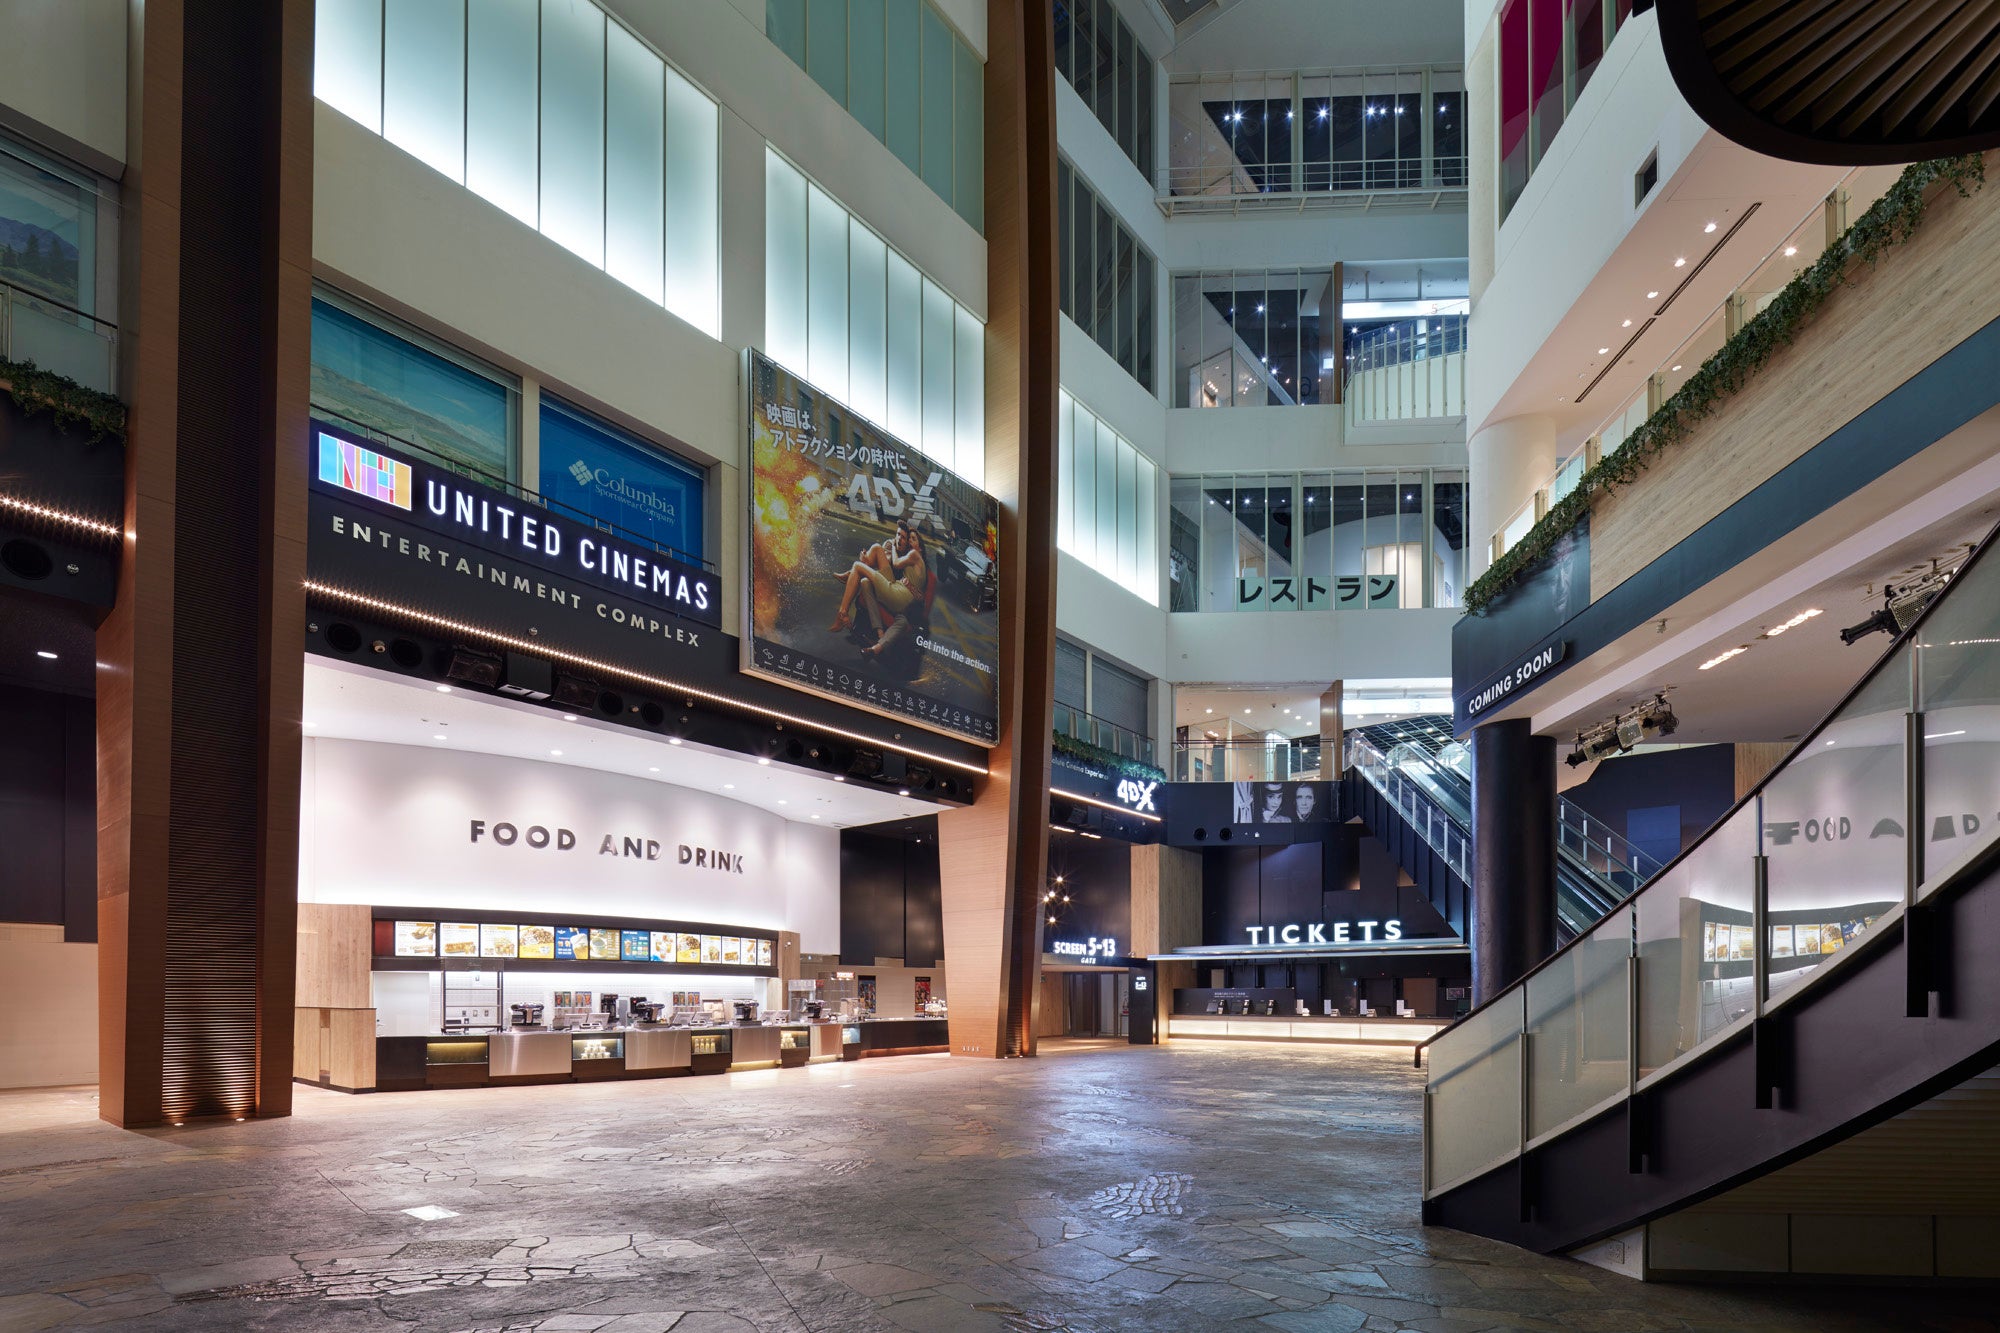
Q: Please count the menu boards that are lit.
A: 13